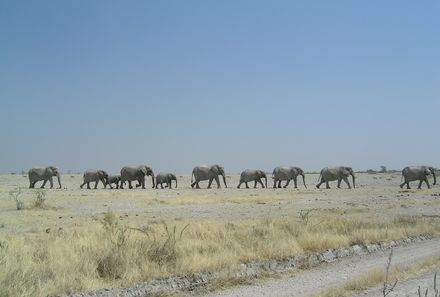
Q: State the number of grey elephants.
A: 10